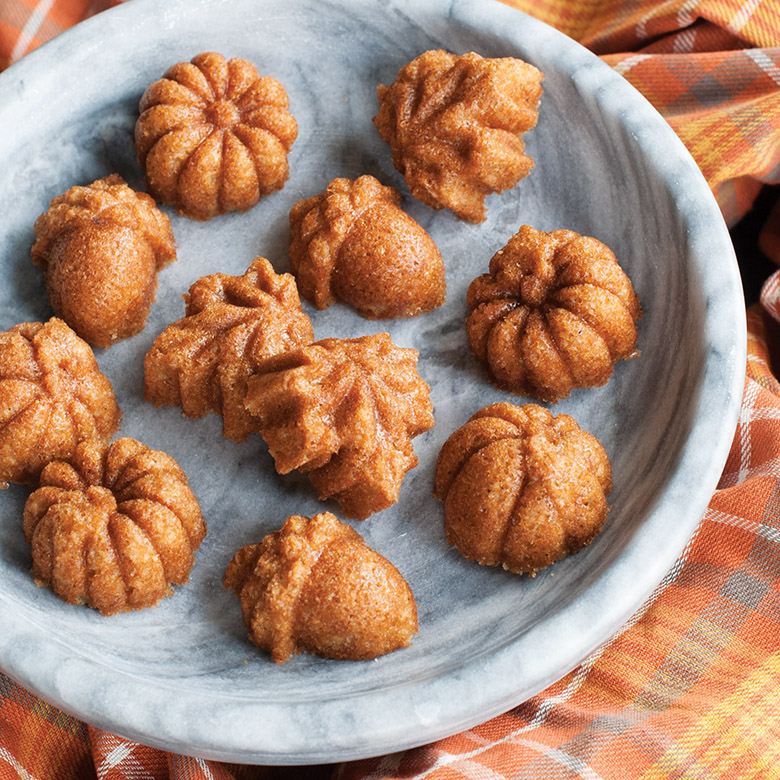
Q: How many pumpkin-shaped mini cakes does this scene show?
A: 5